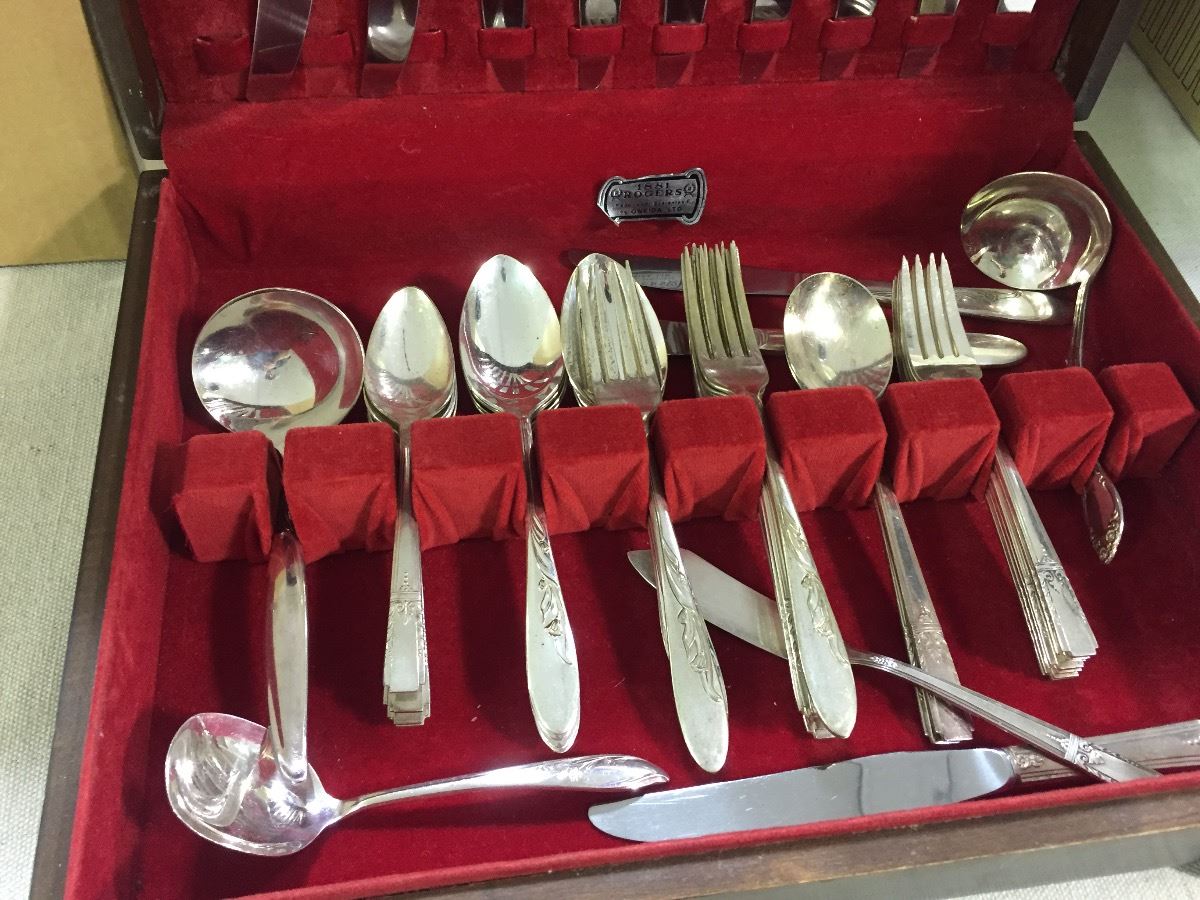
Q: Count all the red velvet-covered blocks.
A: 9